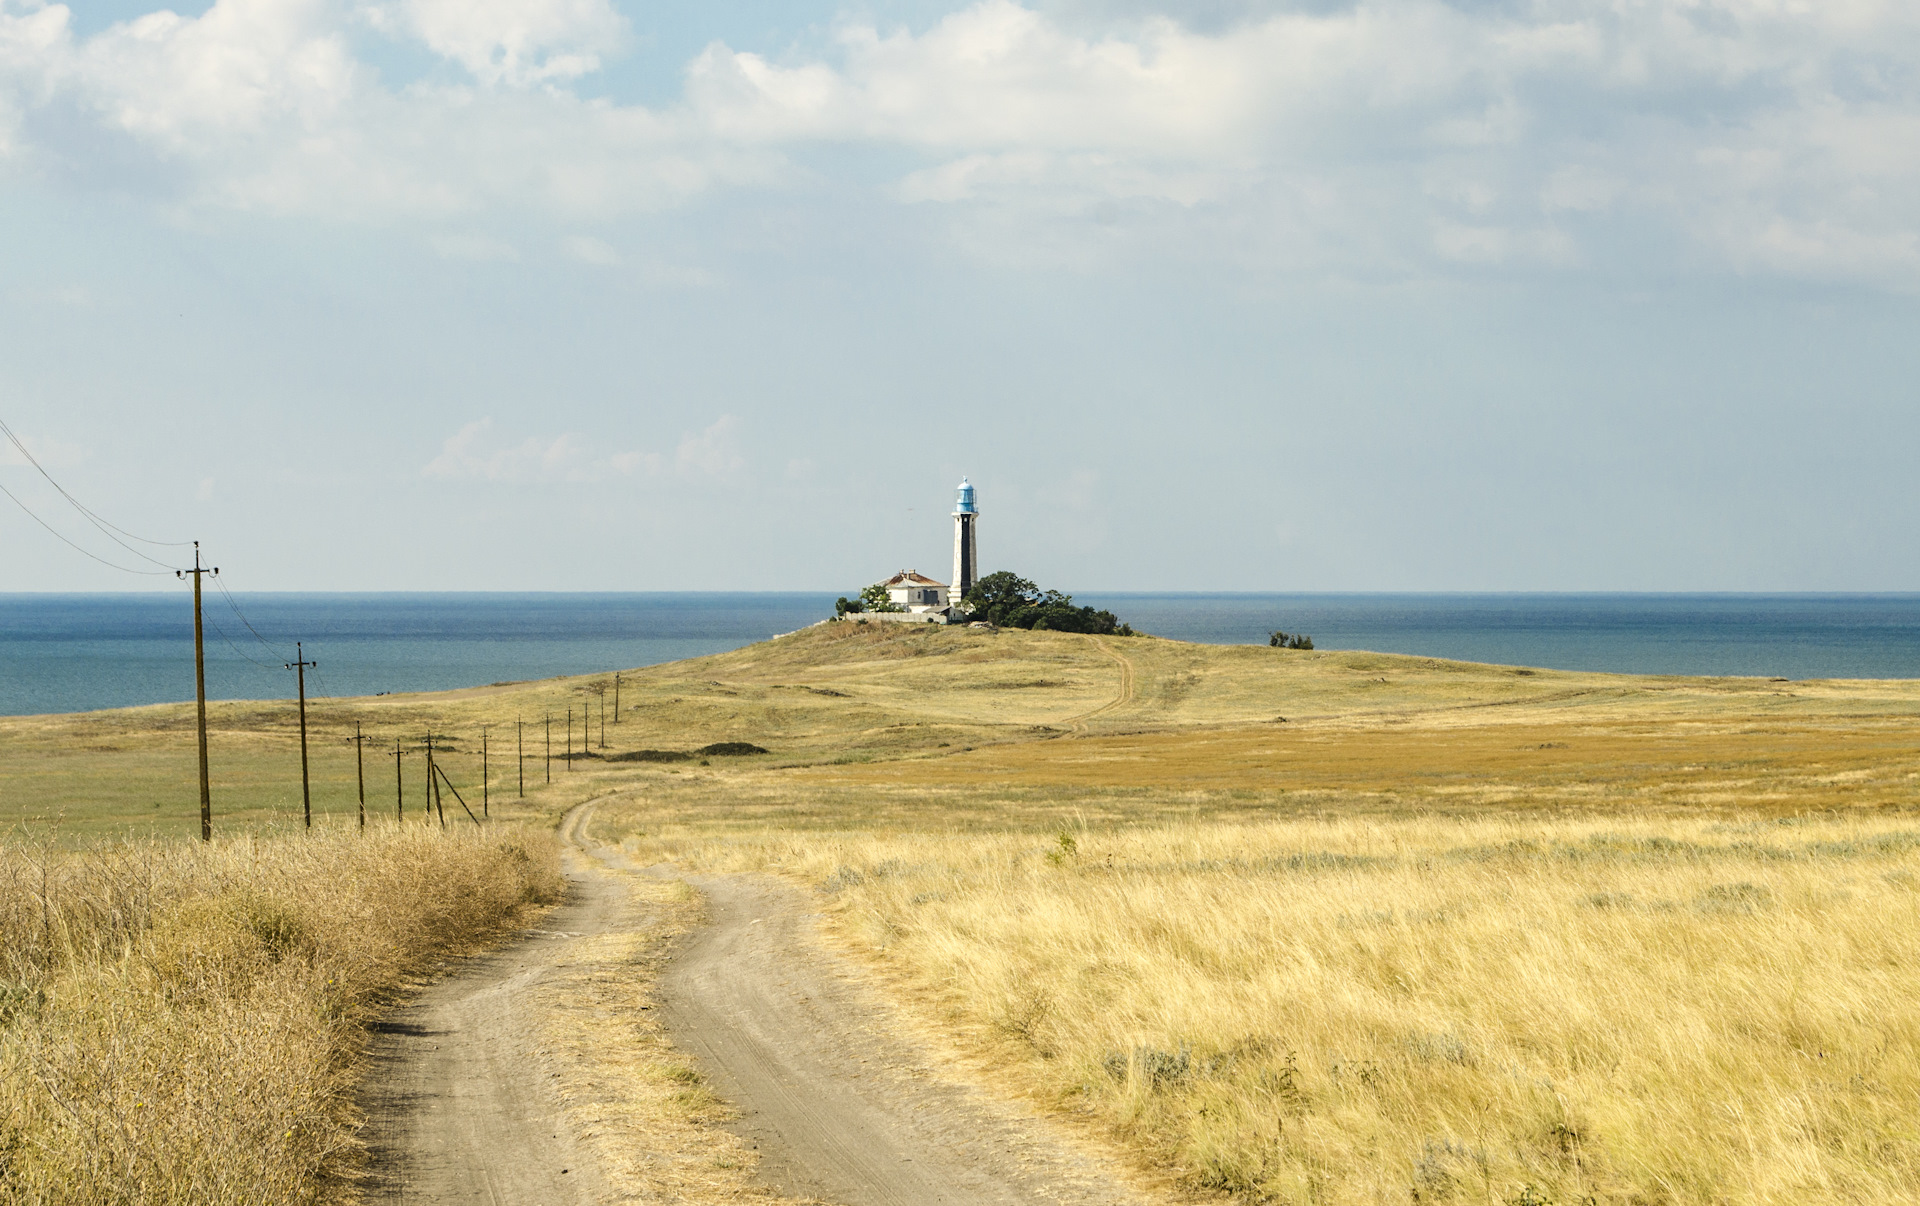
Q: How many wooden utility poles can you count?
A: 12